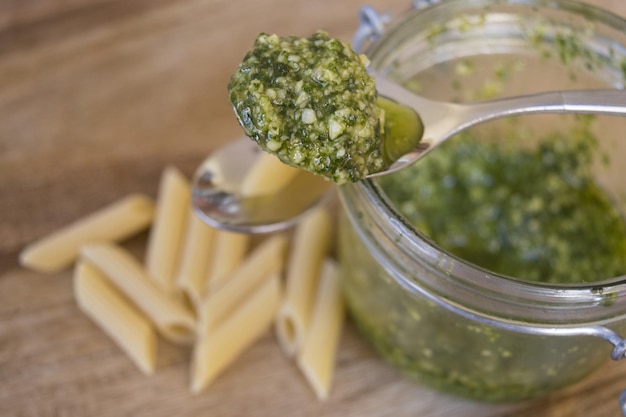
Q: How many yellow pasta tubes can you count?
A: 10